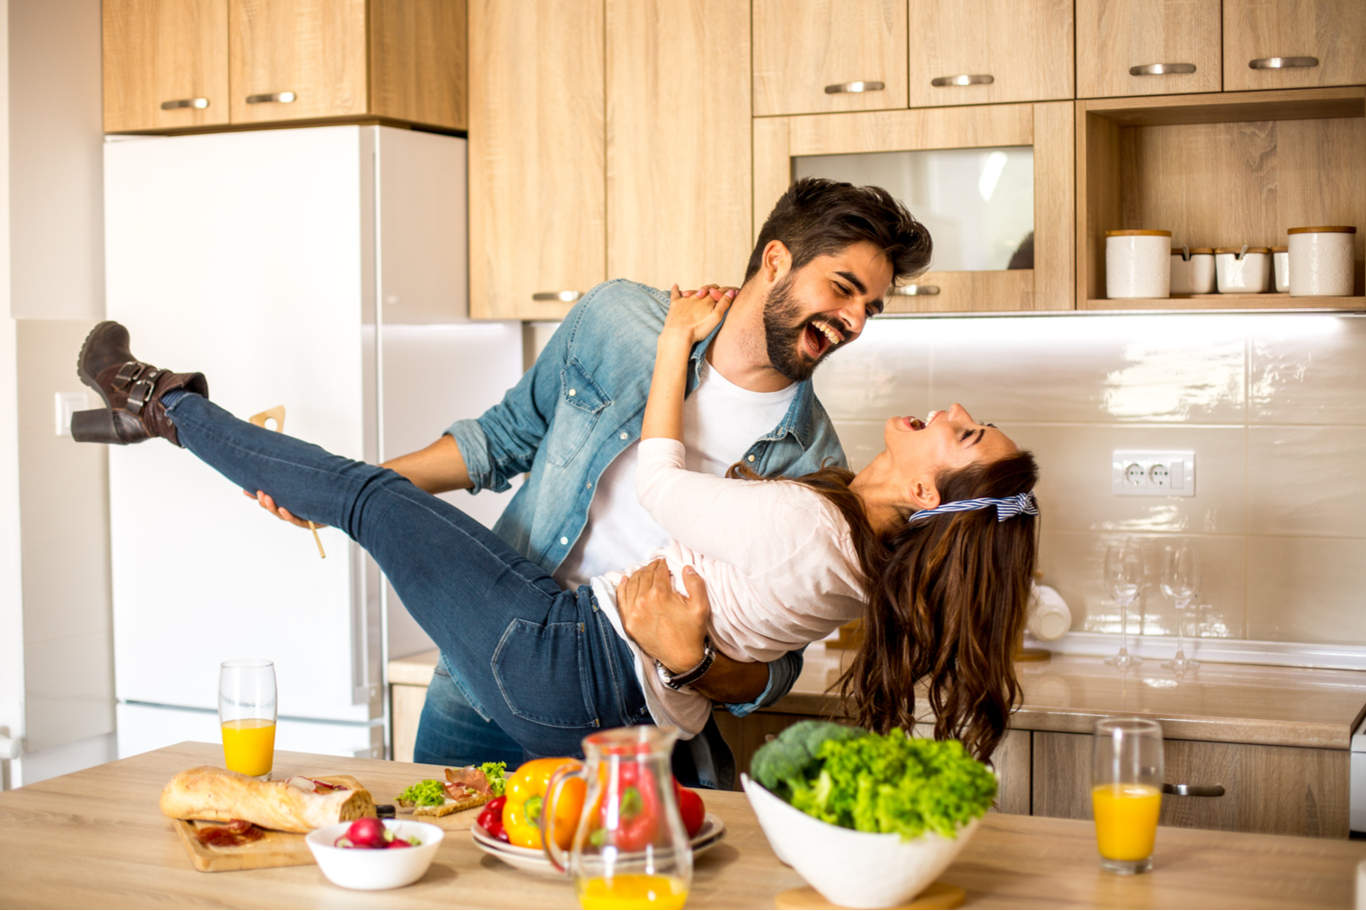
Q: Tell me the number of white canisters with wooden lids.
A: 5